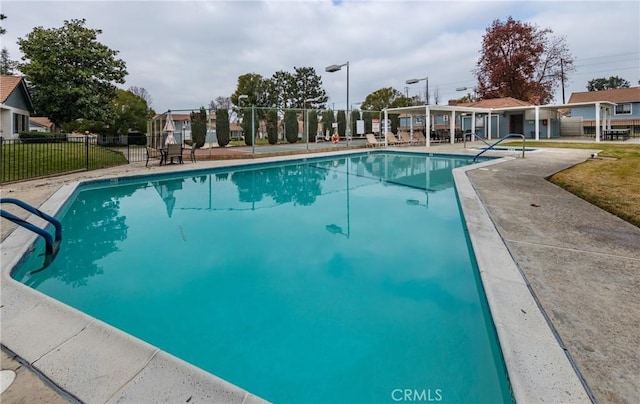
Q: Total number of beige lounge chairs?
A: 4